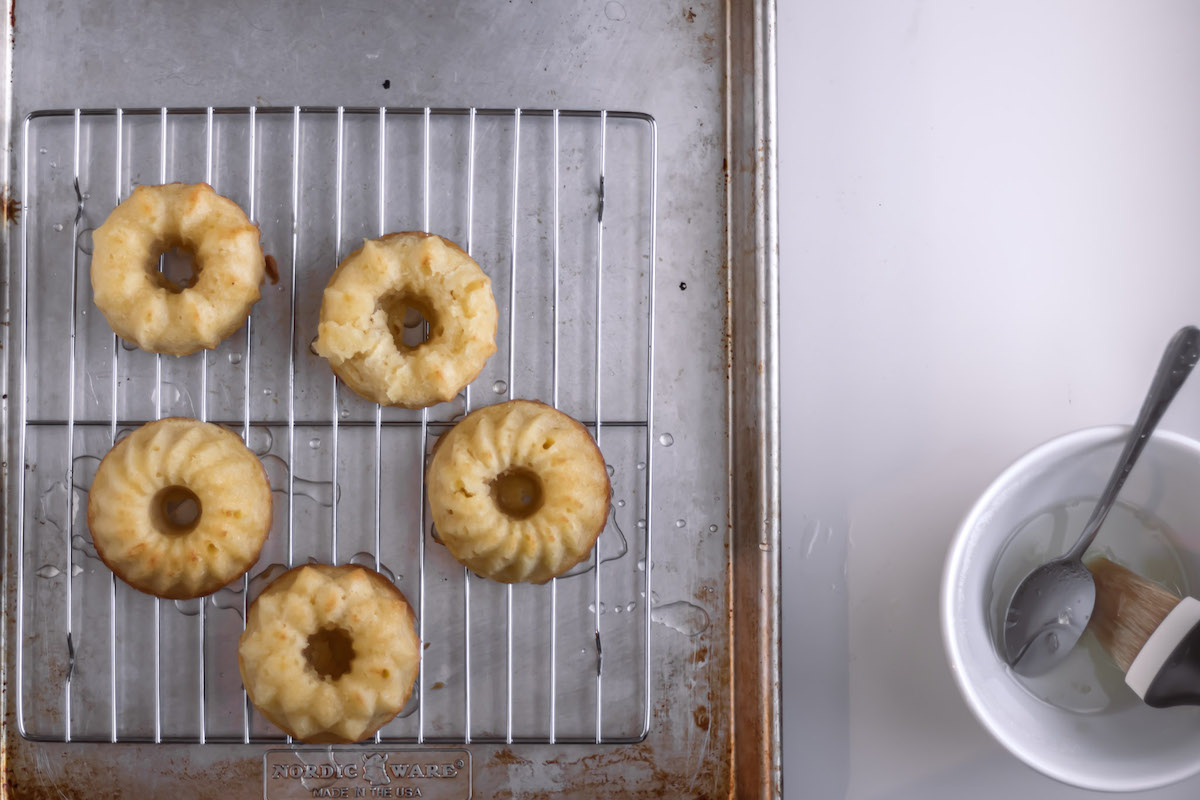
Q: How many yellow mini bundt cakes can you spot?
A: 5